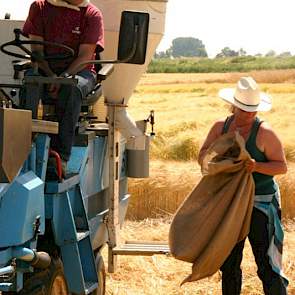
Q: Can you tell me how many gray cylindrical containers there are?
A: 1